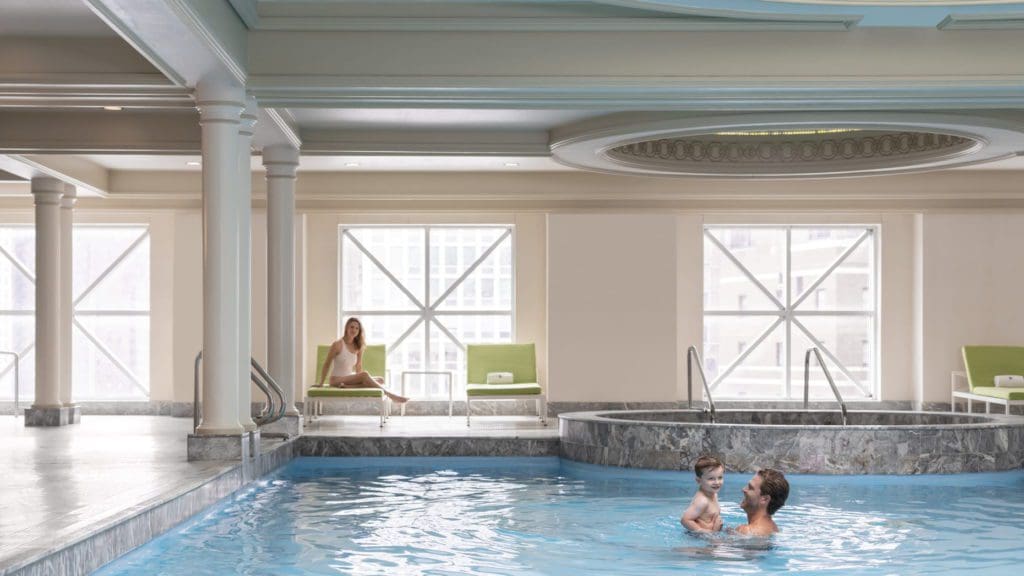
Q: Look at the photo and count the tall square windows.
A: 3